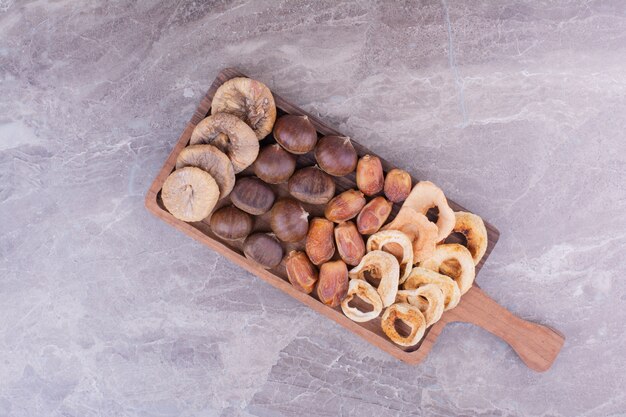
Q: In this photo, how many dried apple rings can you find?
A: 10